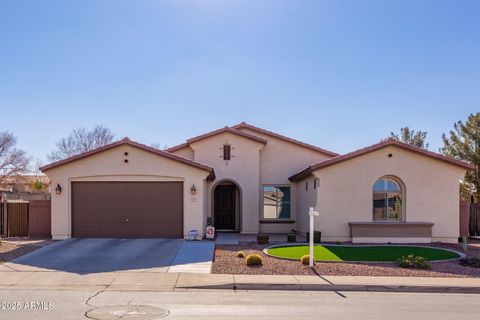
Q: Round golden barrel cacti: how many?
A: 3